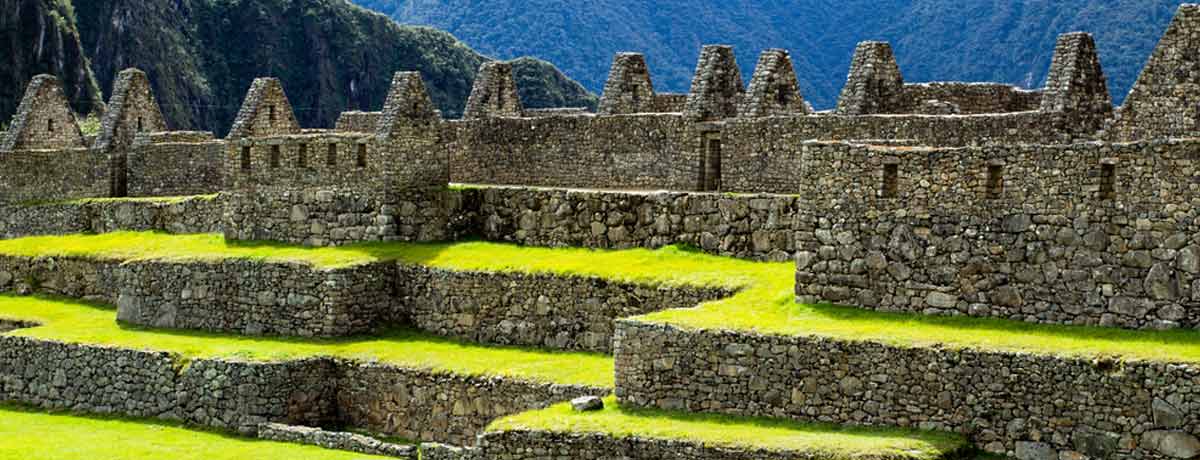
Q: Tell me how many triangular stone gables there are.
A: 11